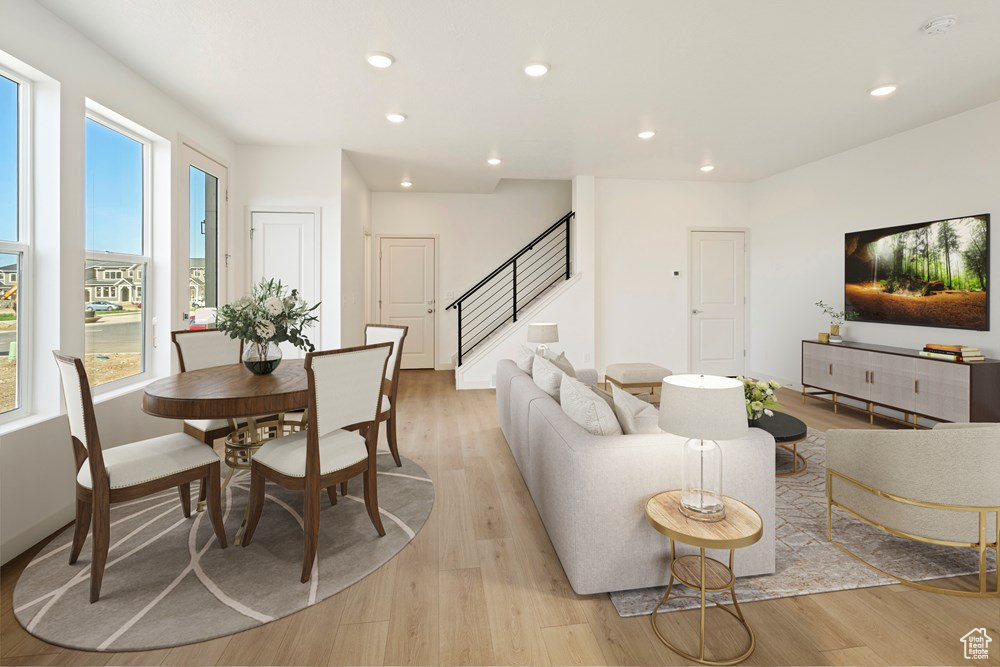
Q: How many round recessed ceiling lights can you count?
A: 8